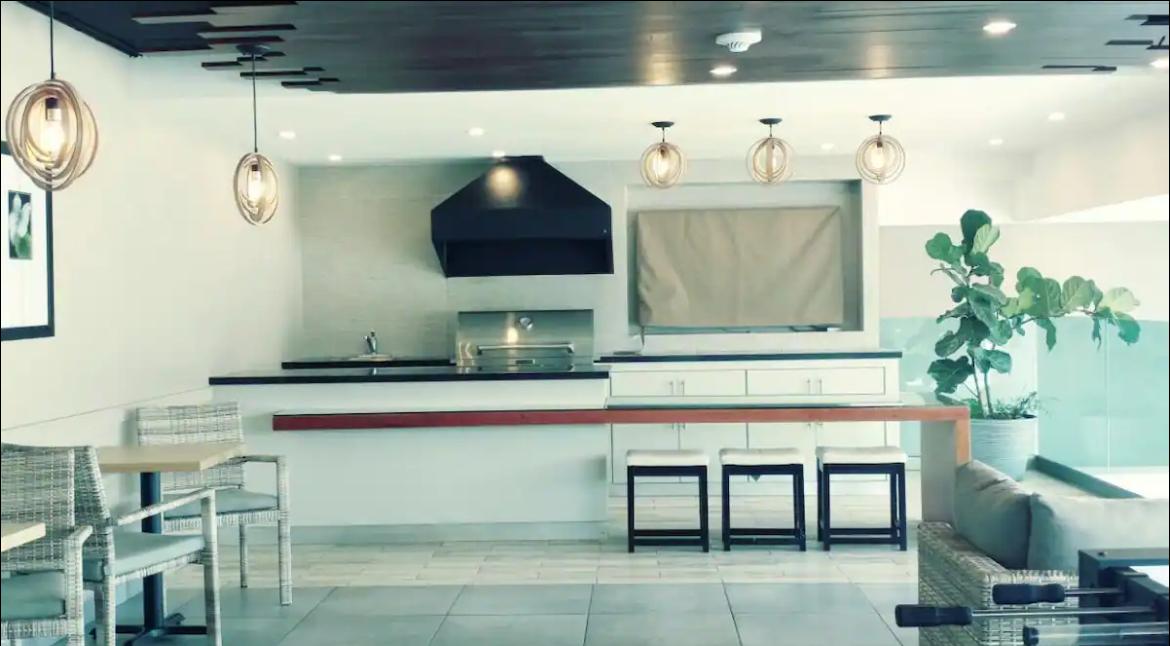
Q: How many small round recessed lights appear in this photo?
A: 10